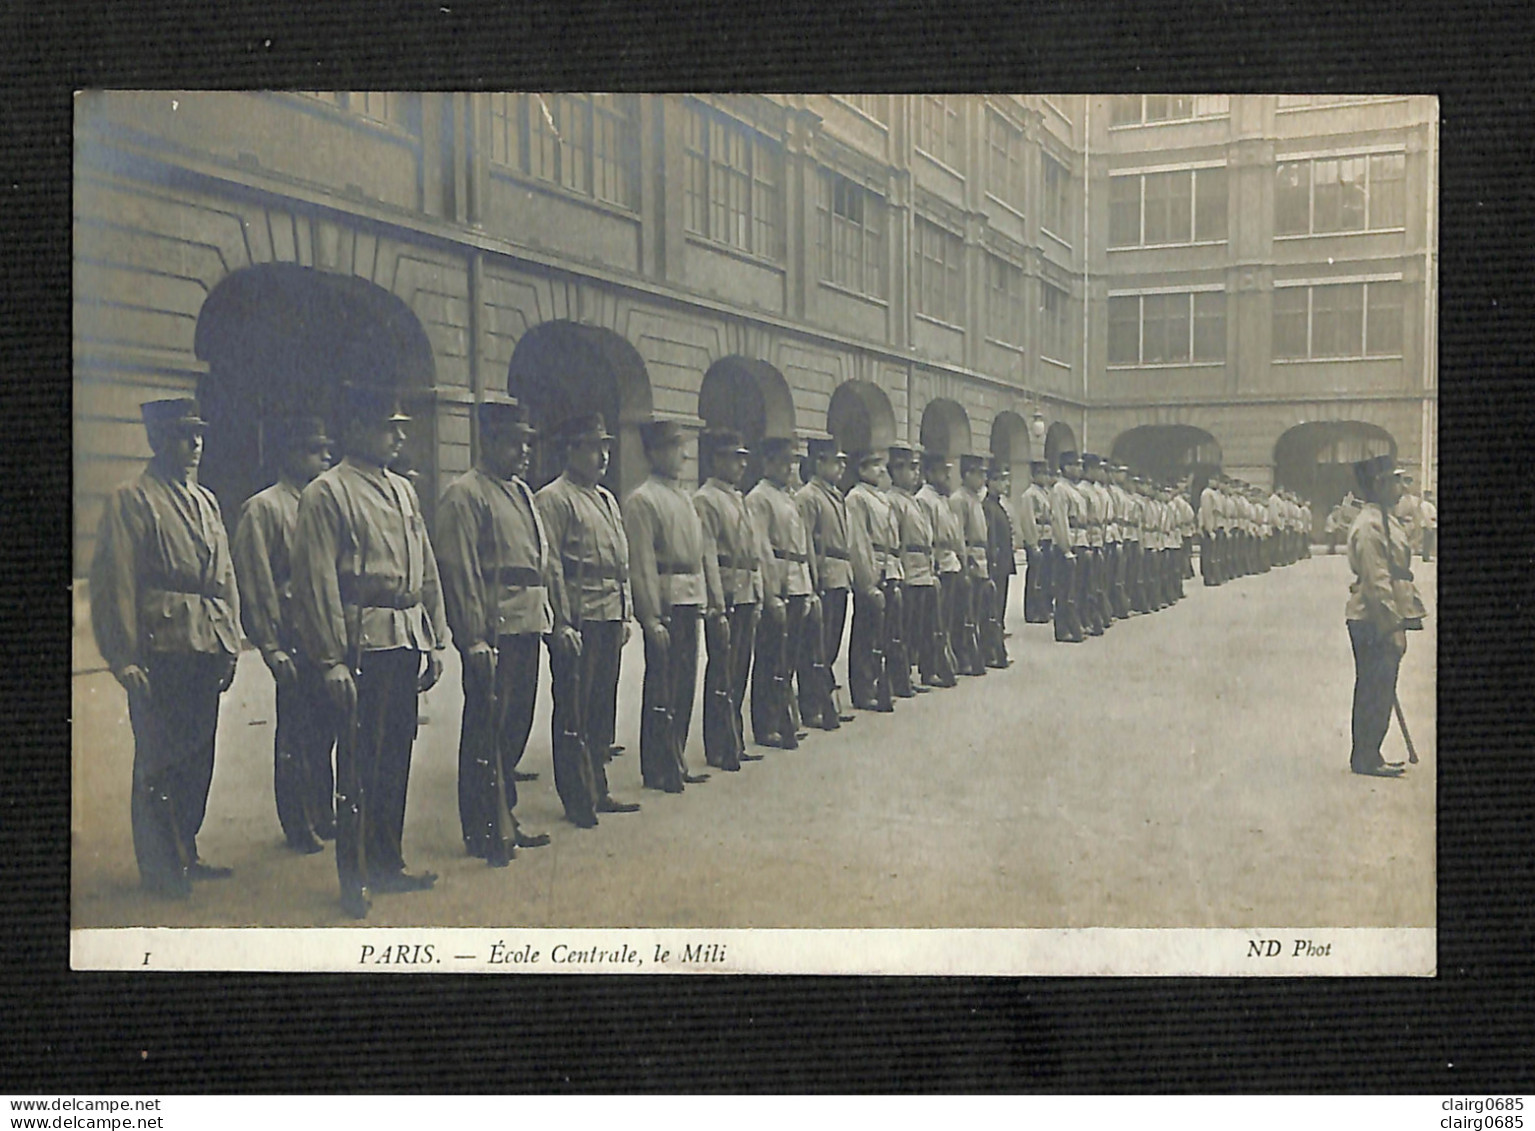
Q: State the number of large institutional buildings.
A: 1